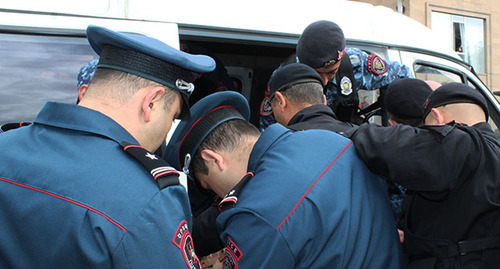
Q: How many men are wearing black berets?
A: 4